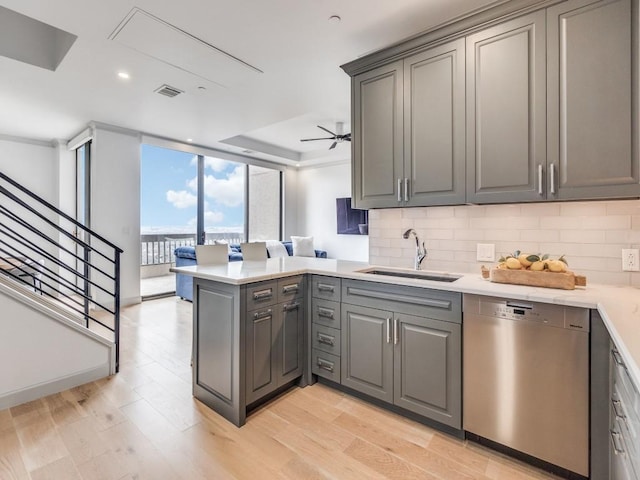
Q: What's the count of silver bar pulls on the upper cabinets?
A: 4